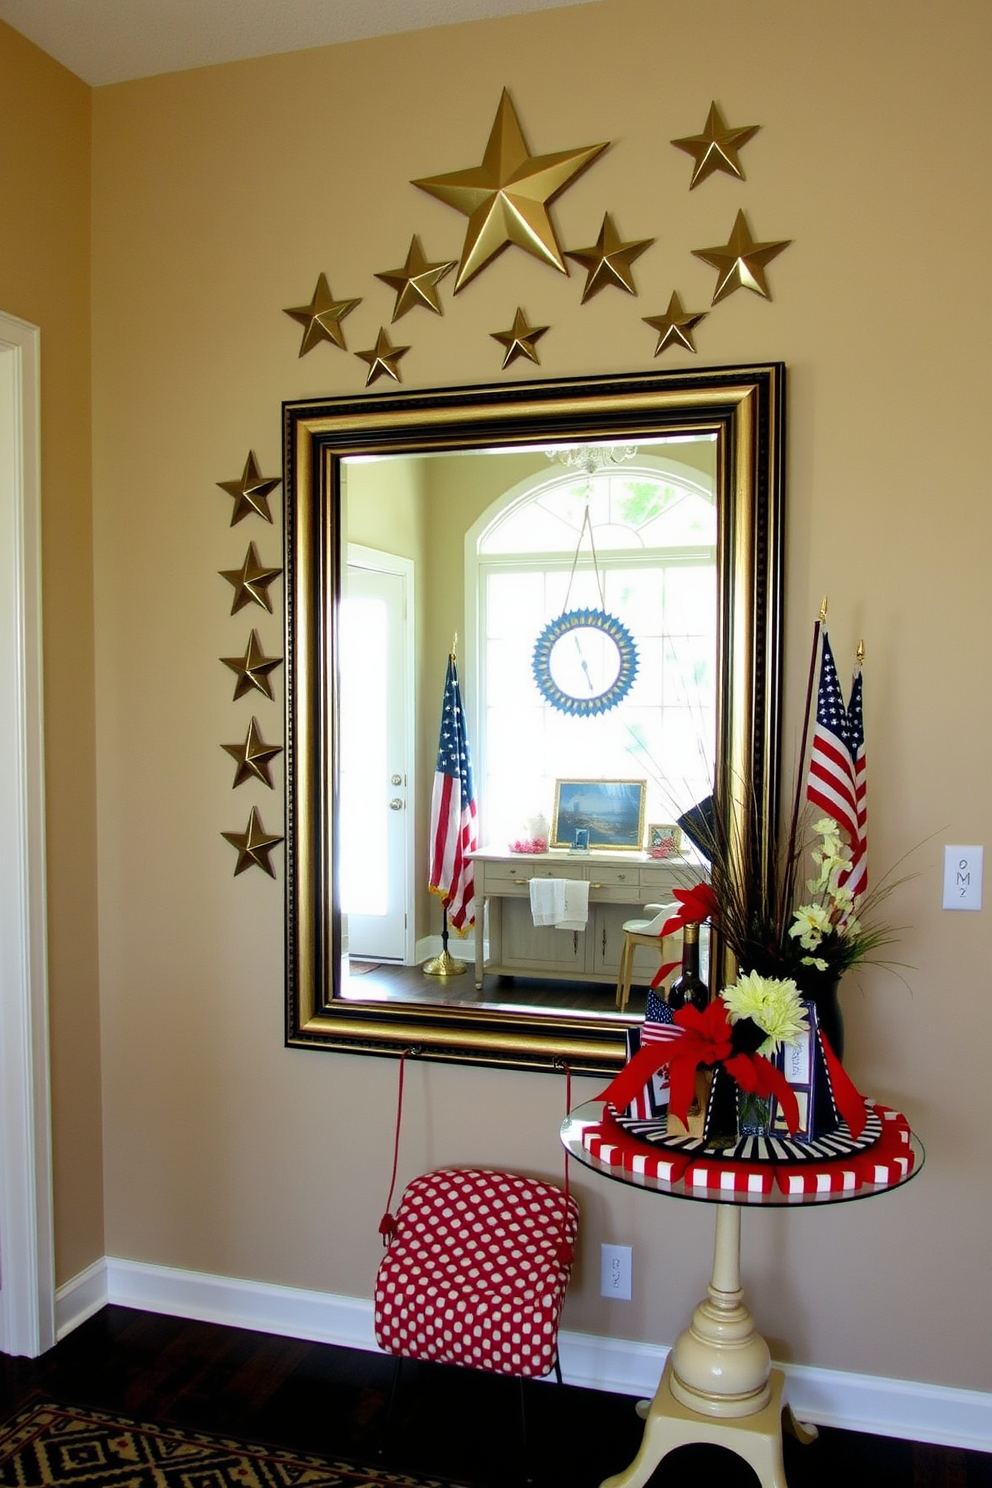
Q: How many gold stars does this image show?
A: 14